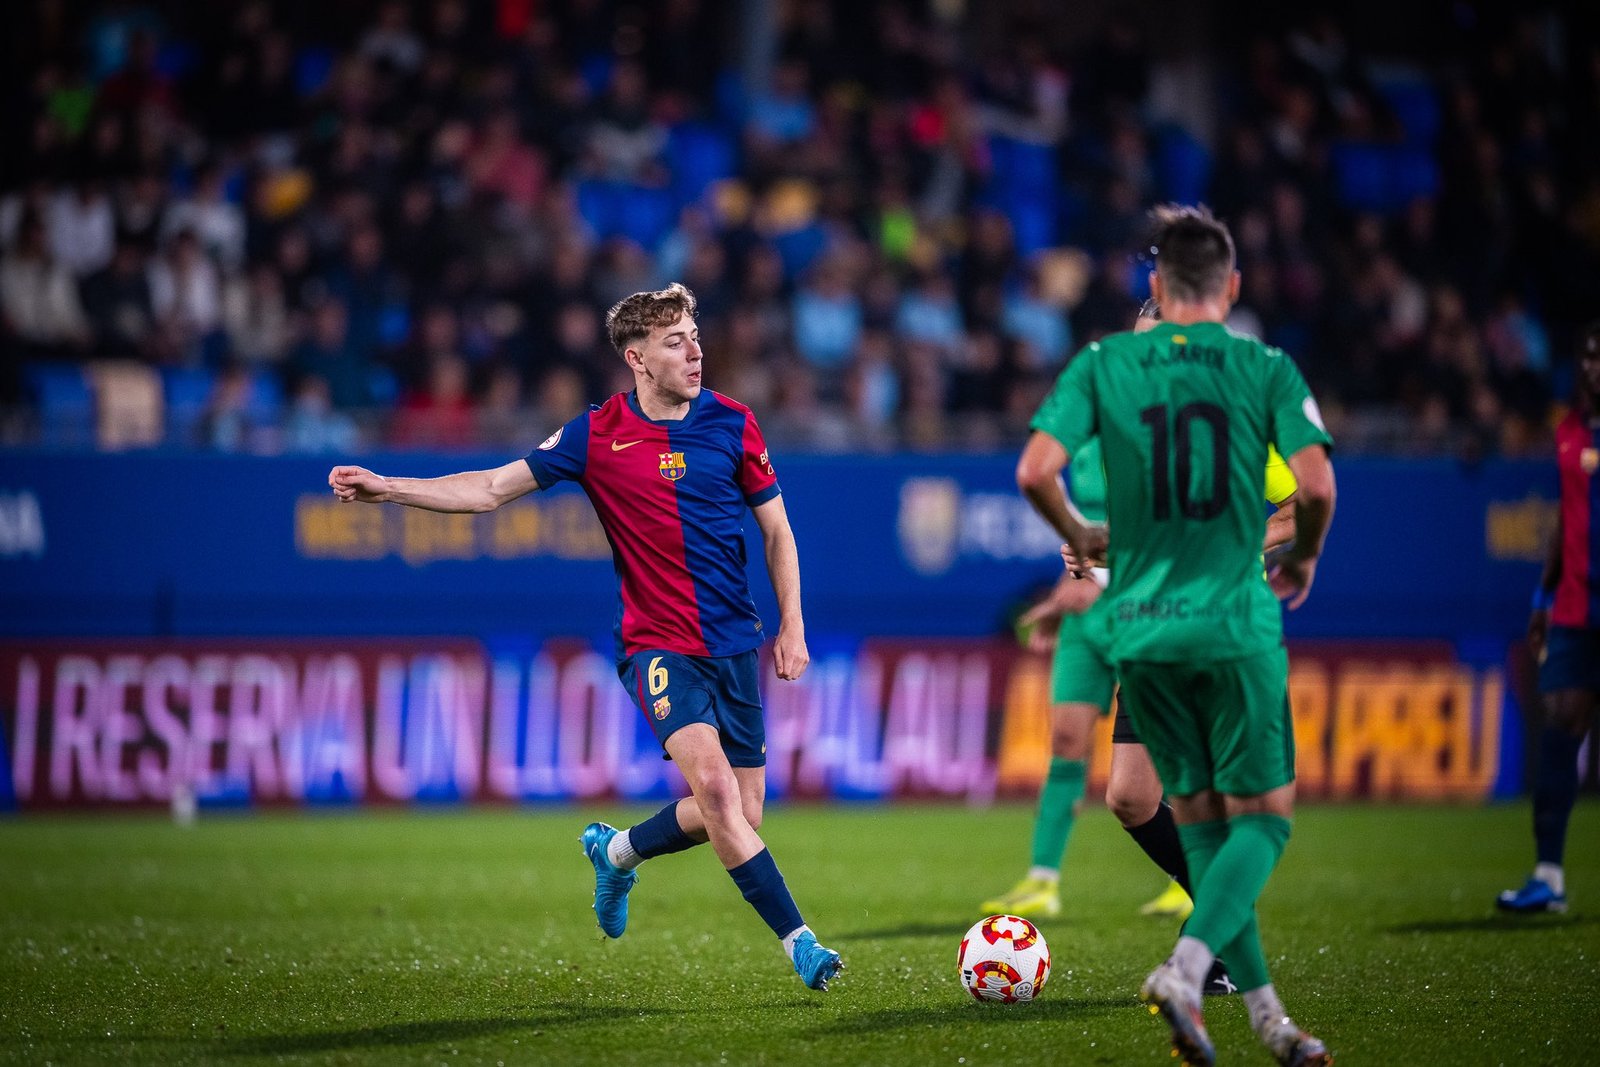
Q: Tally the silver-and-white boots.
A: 2